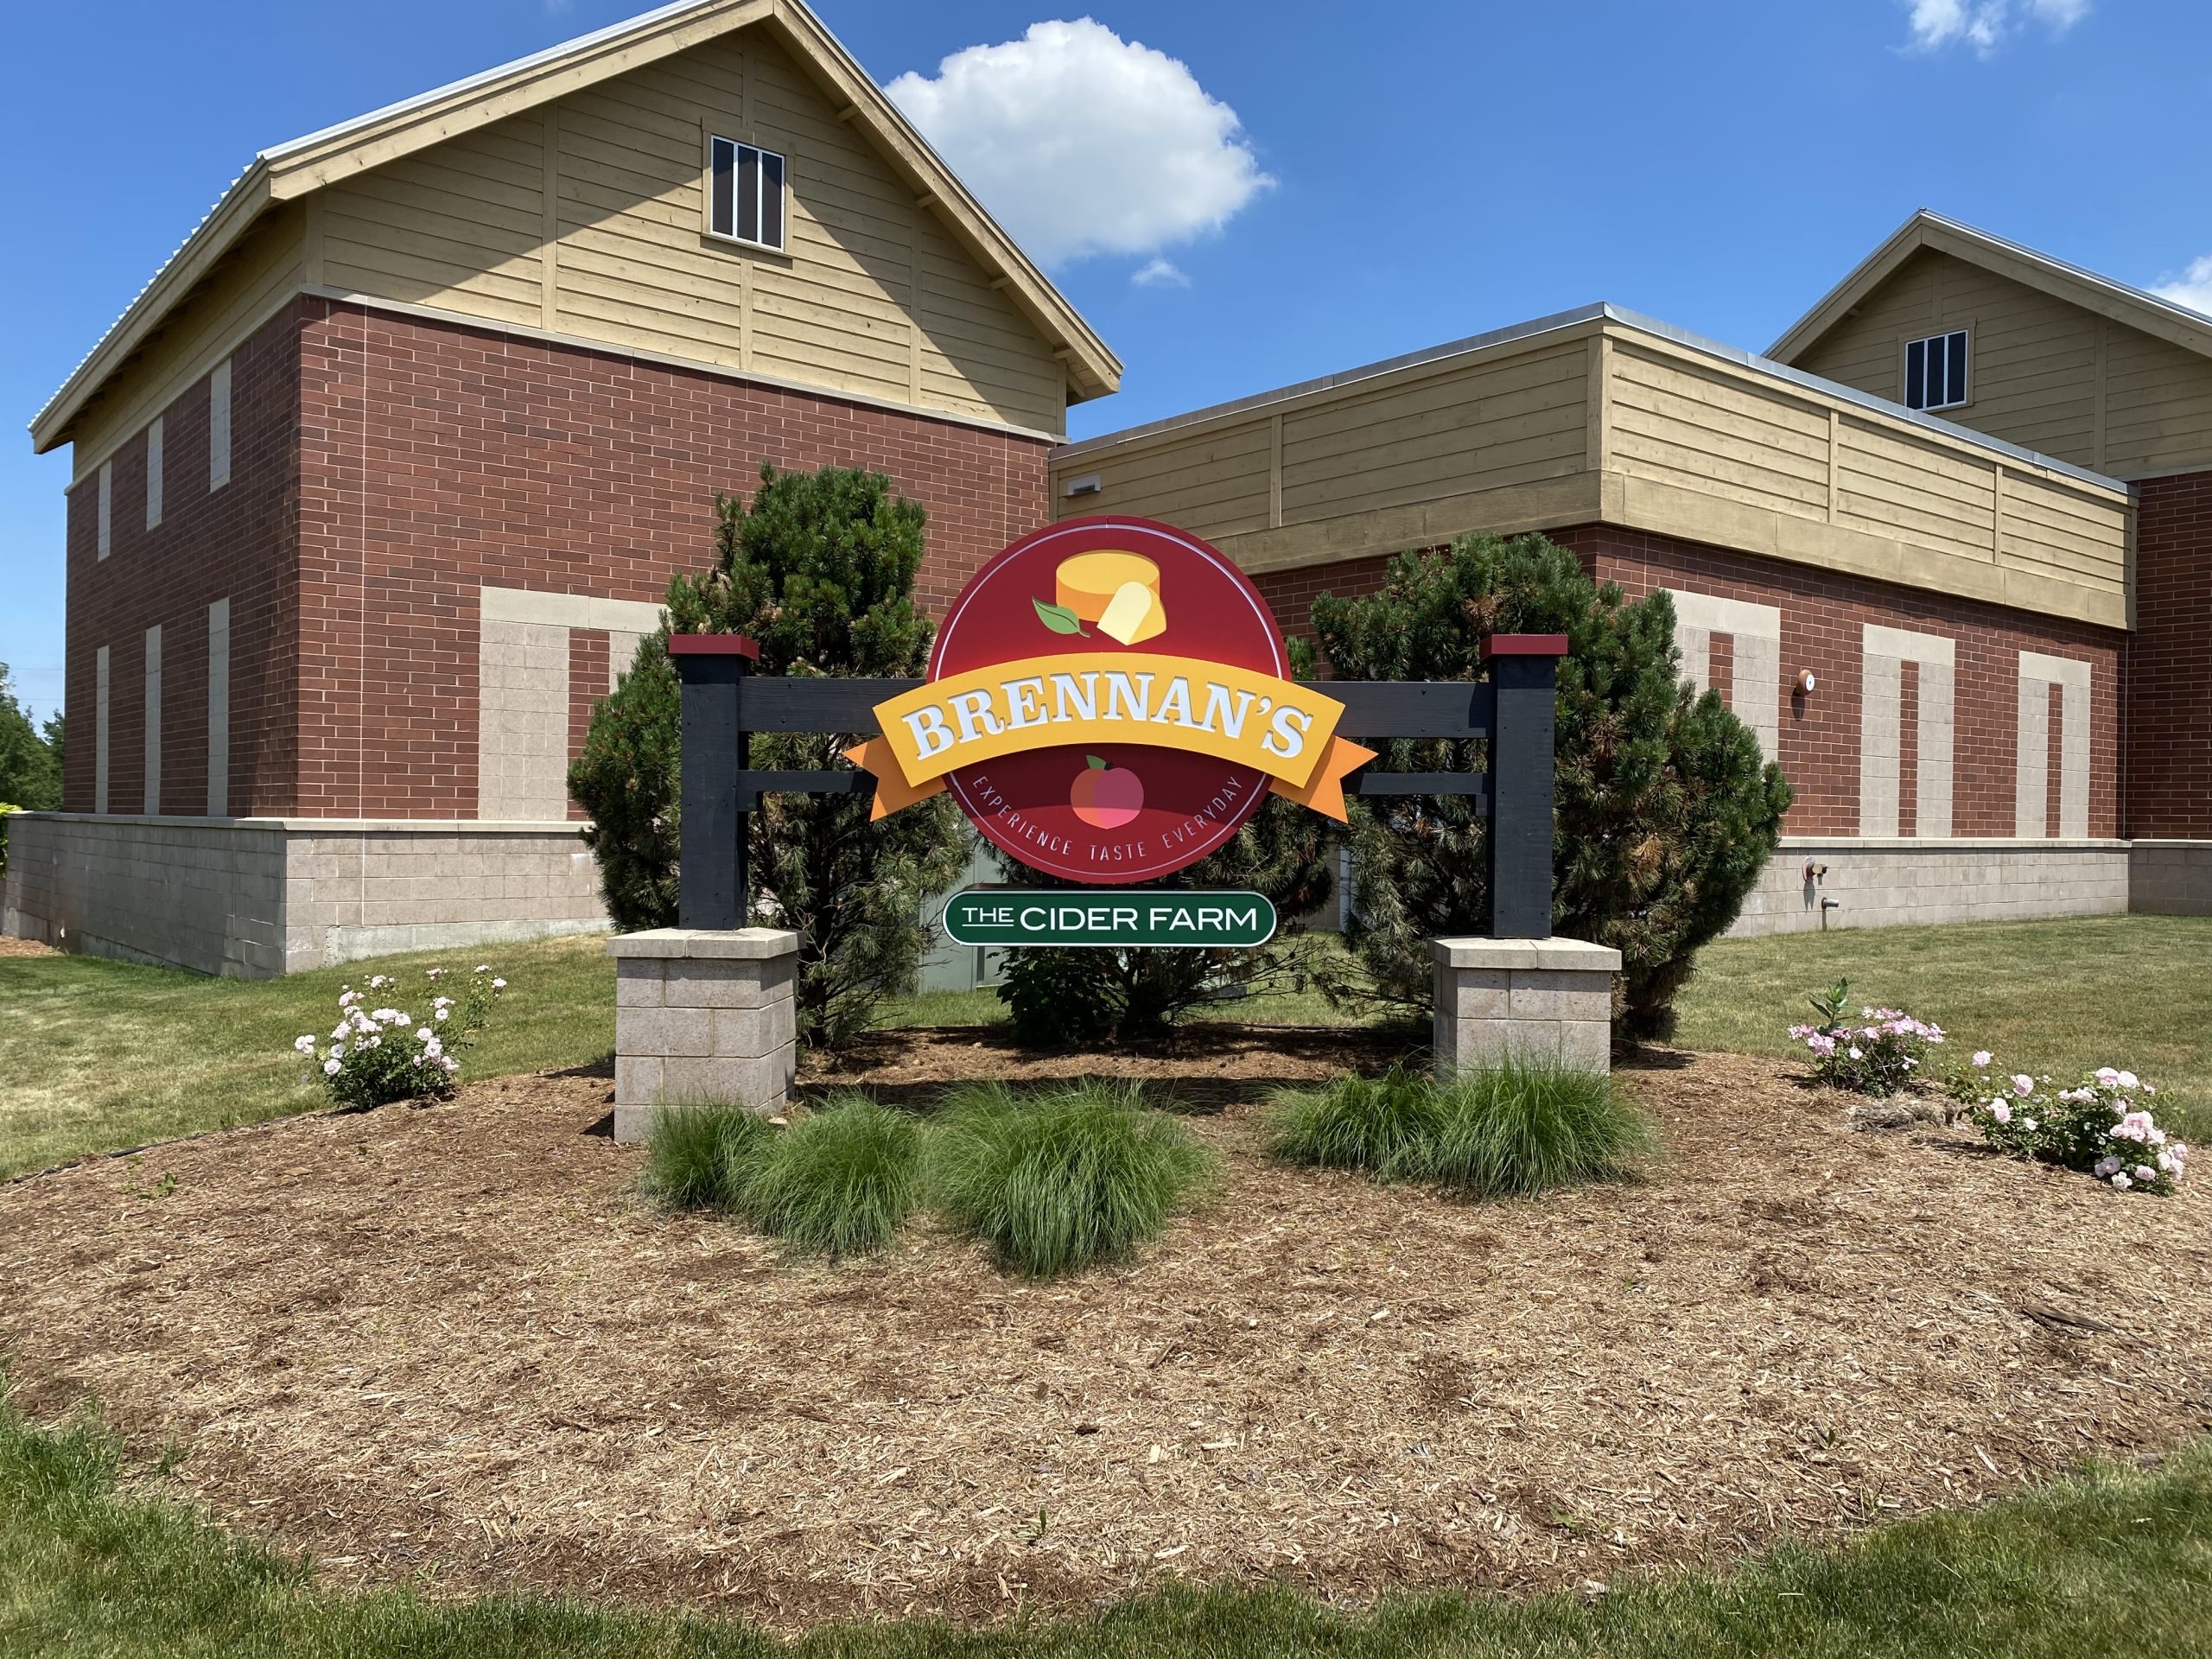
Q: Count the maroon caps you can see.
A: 2